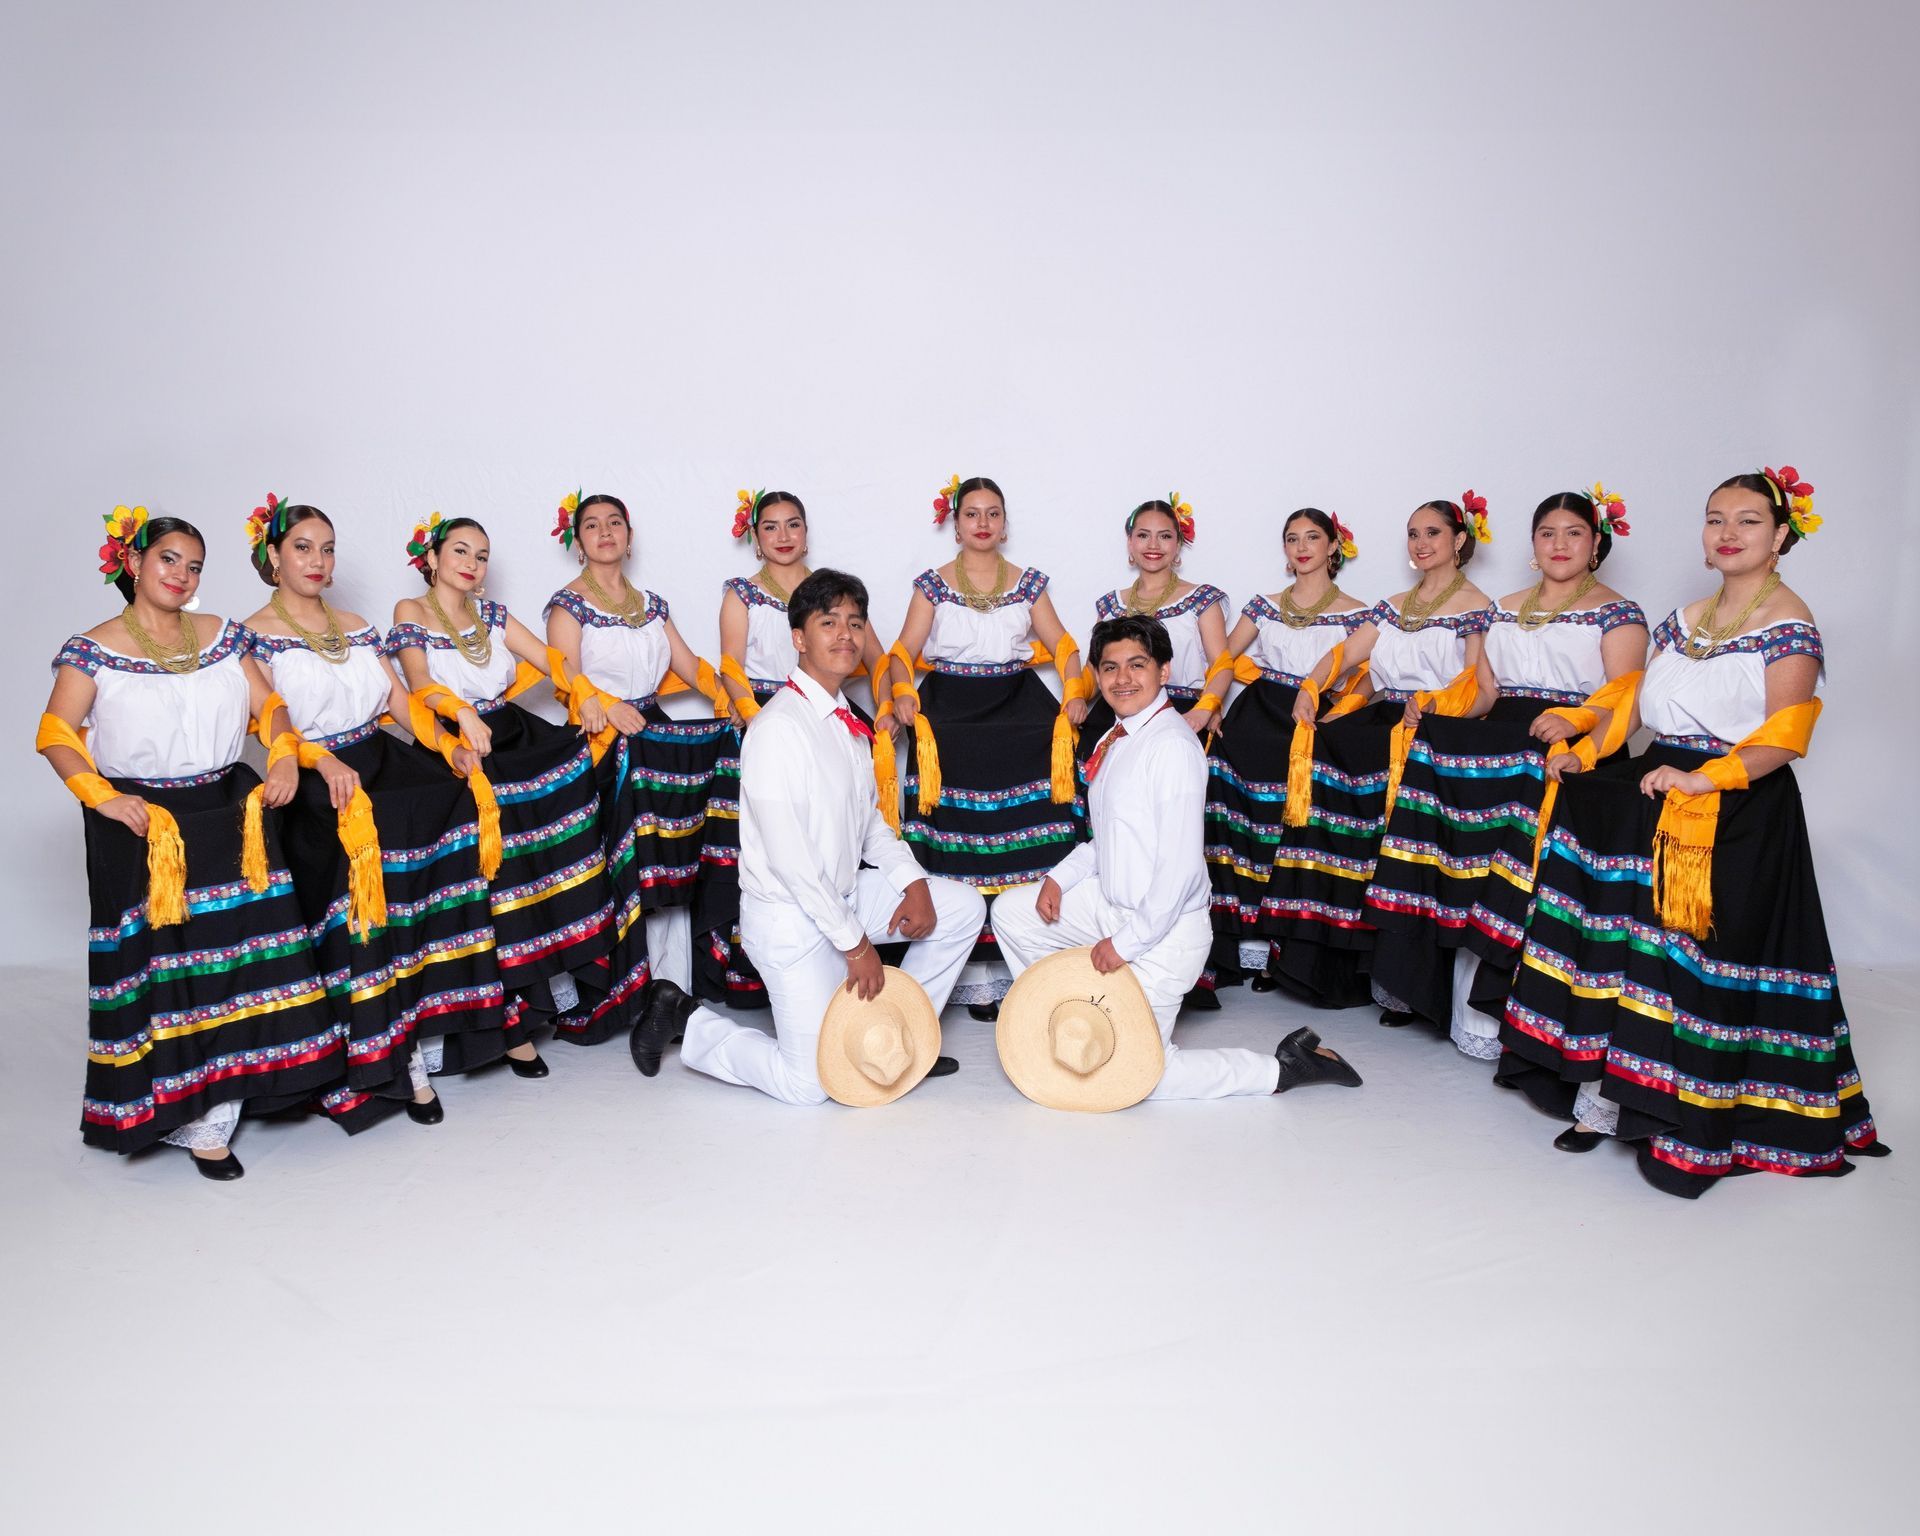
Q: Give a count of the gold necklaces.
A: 11